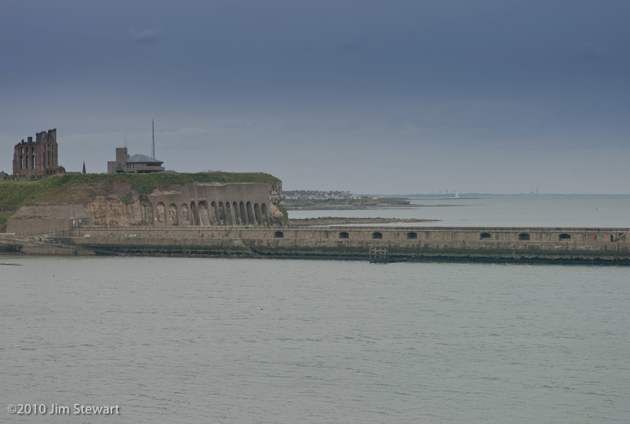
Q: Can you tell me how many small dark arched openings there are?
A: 7